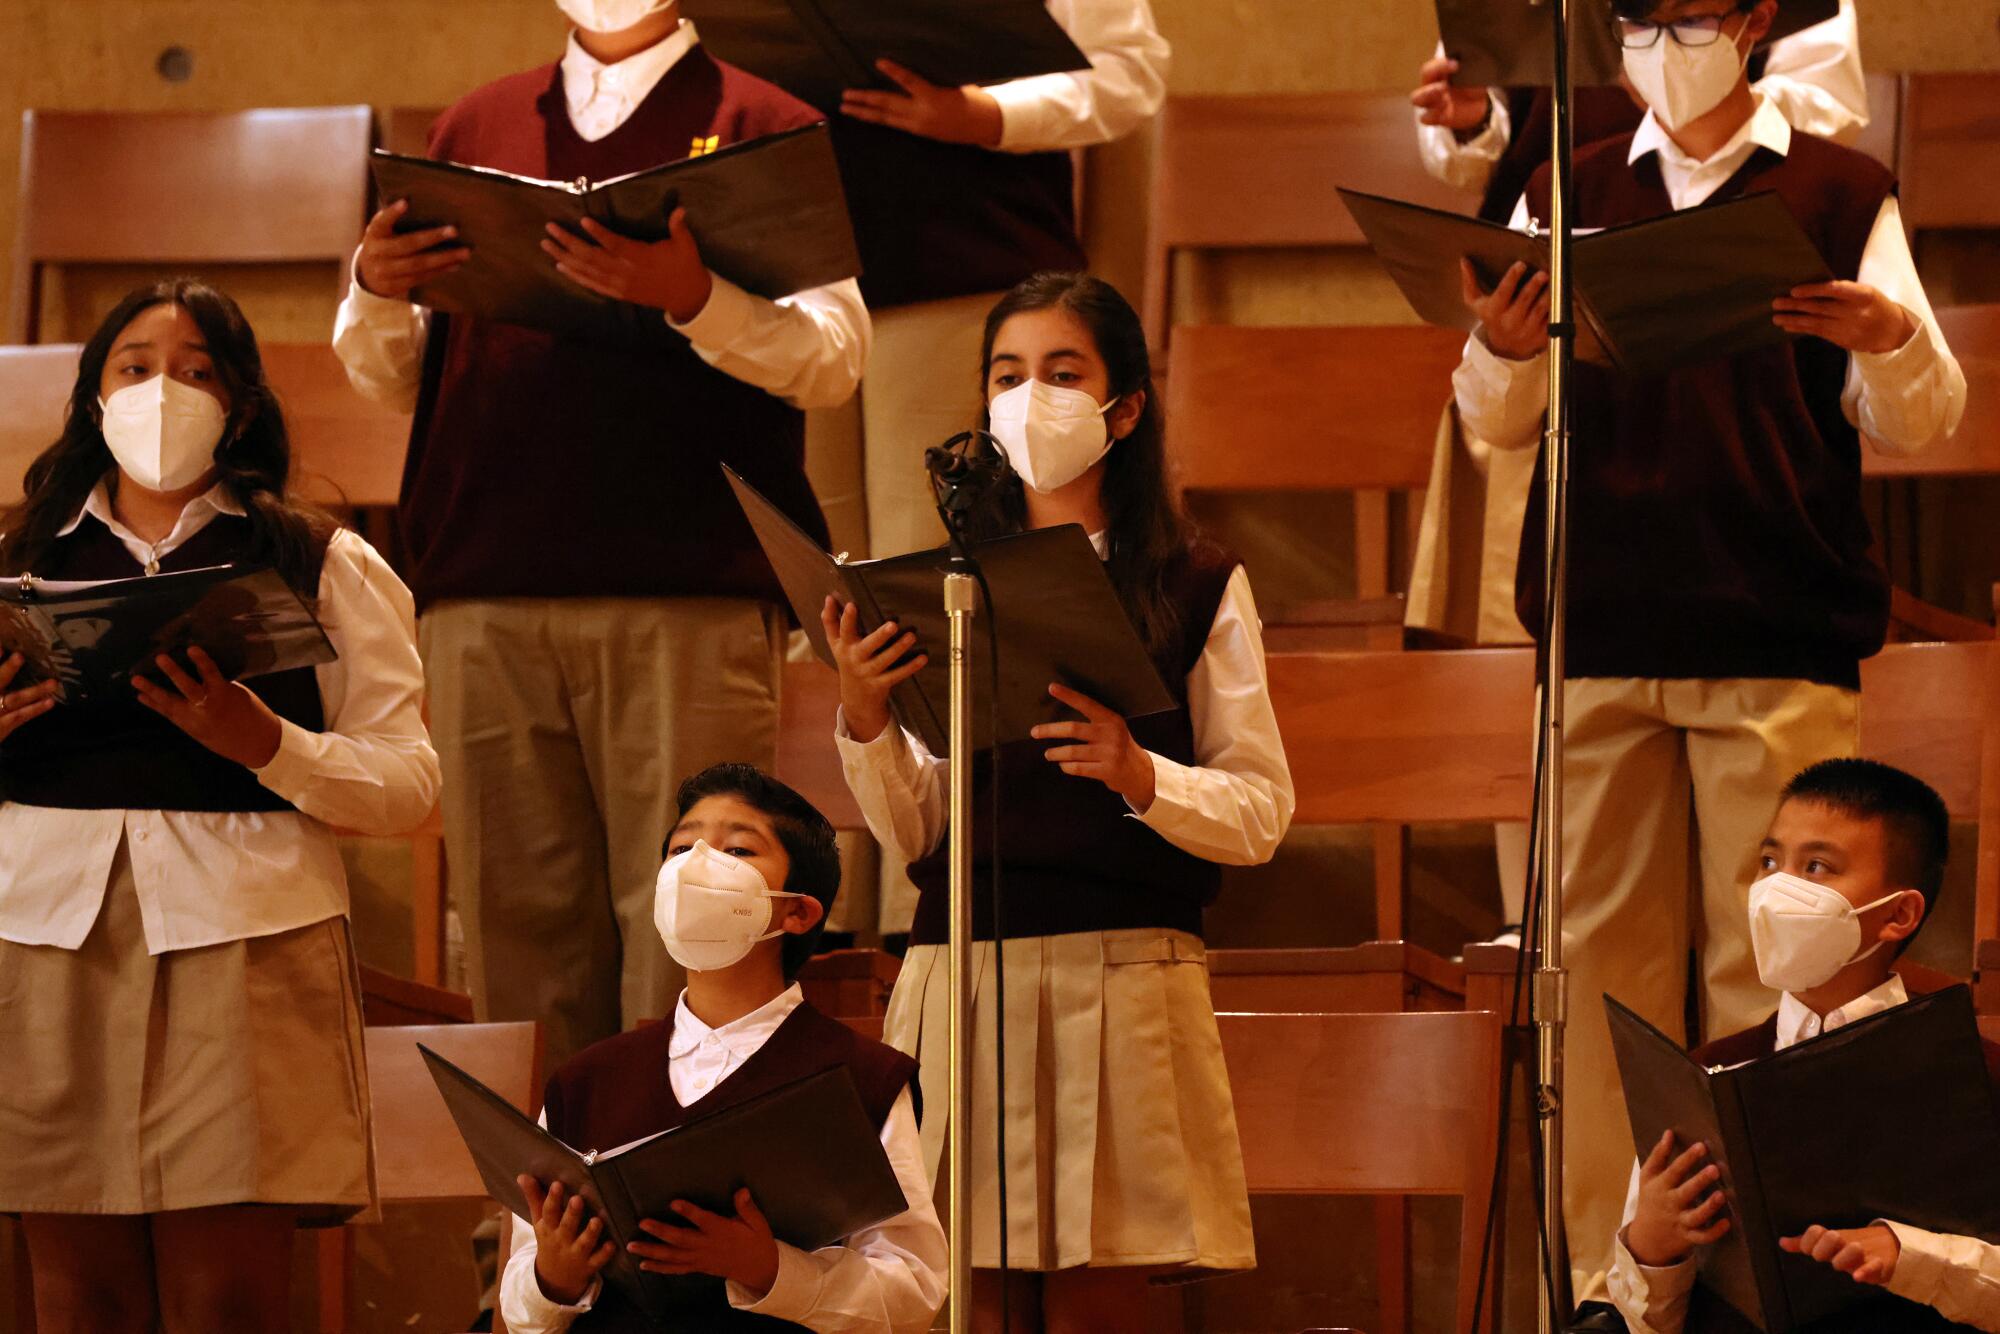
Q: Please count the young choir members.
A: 8